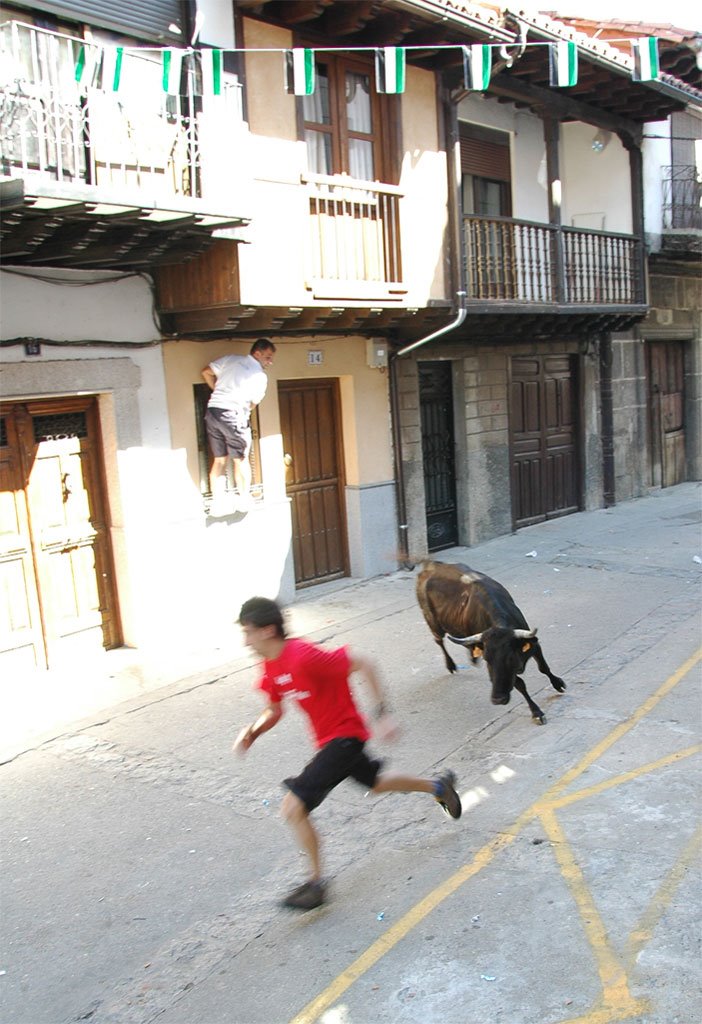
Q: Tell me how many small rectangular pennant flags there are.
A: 9